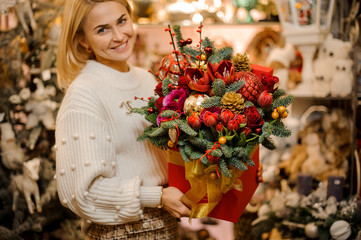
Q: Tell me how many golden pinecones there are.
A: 2